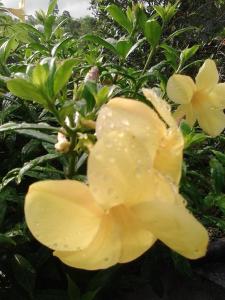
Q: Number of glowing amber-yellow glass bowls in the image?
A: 0